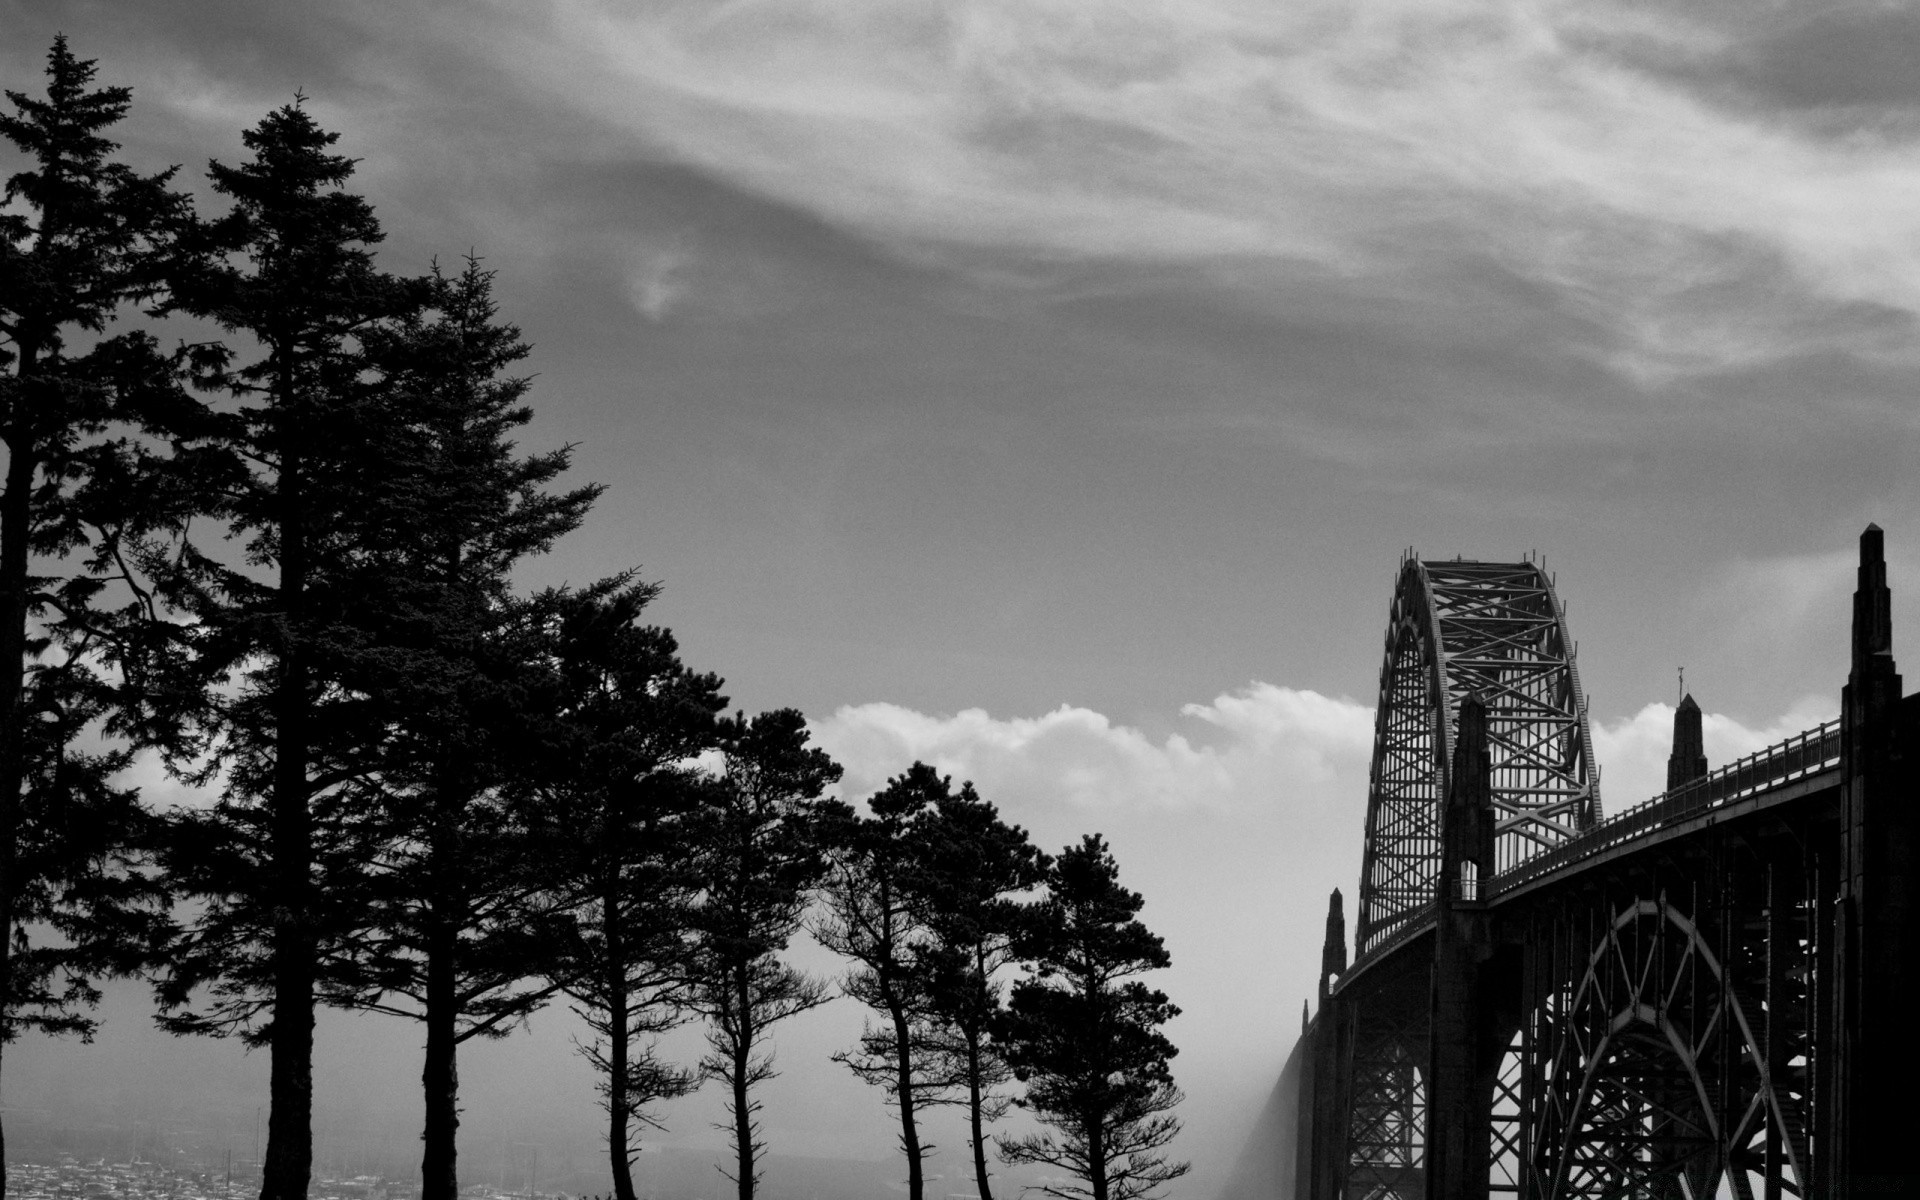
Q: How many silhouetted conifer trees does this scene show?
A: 8